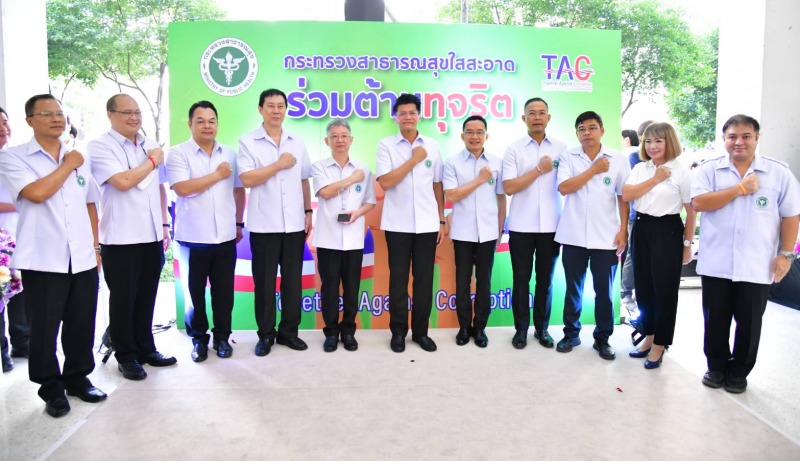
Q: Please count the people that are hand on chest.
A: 11